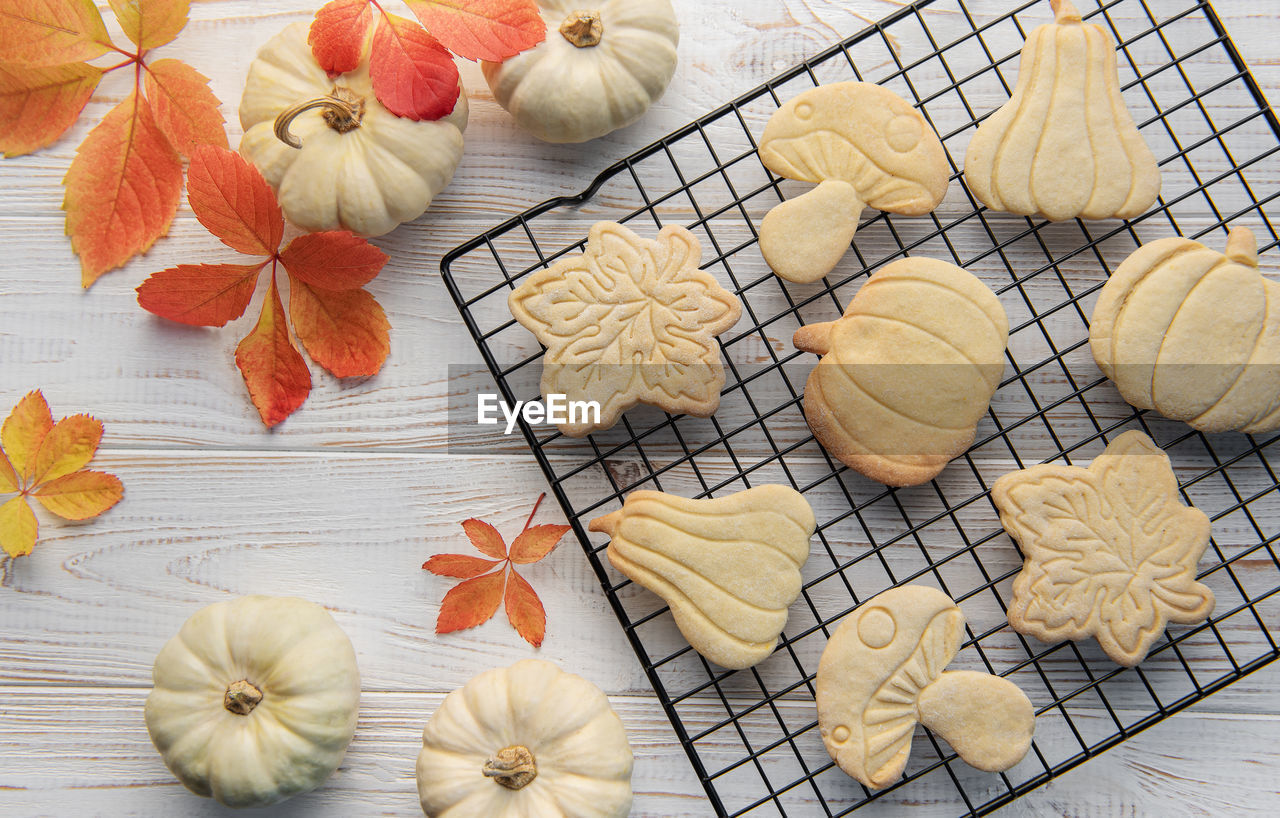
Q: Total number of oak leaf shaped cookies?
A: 2